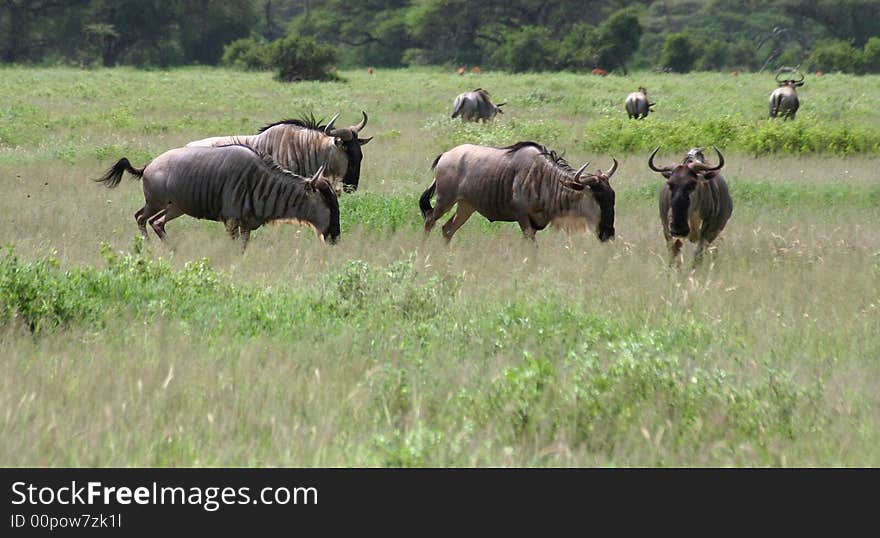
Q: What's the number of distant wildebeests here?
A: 3